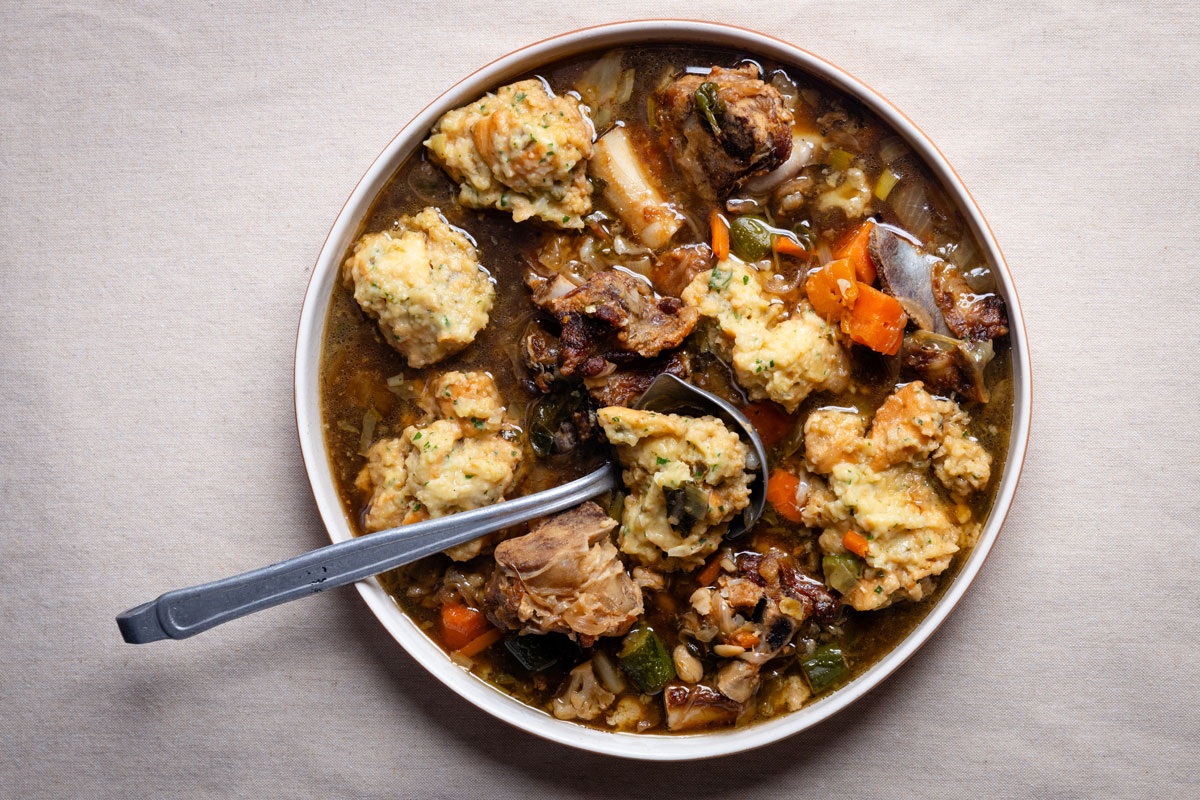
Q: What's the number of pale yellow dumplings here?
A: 6